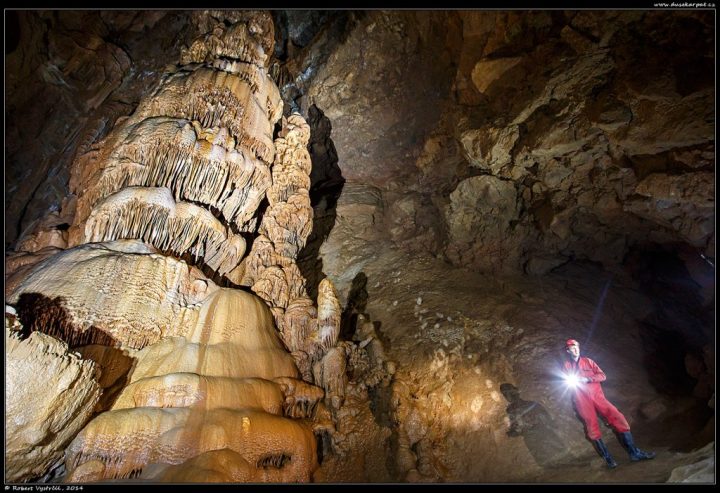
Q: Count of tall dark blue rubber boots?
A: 2